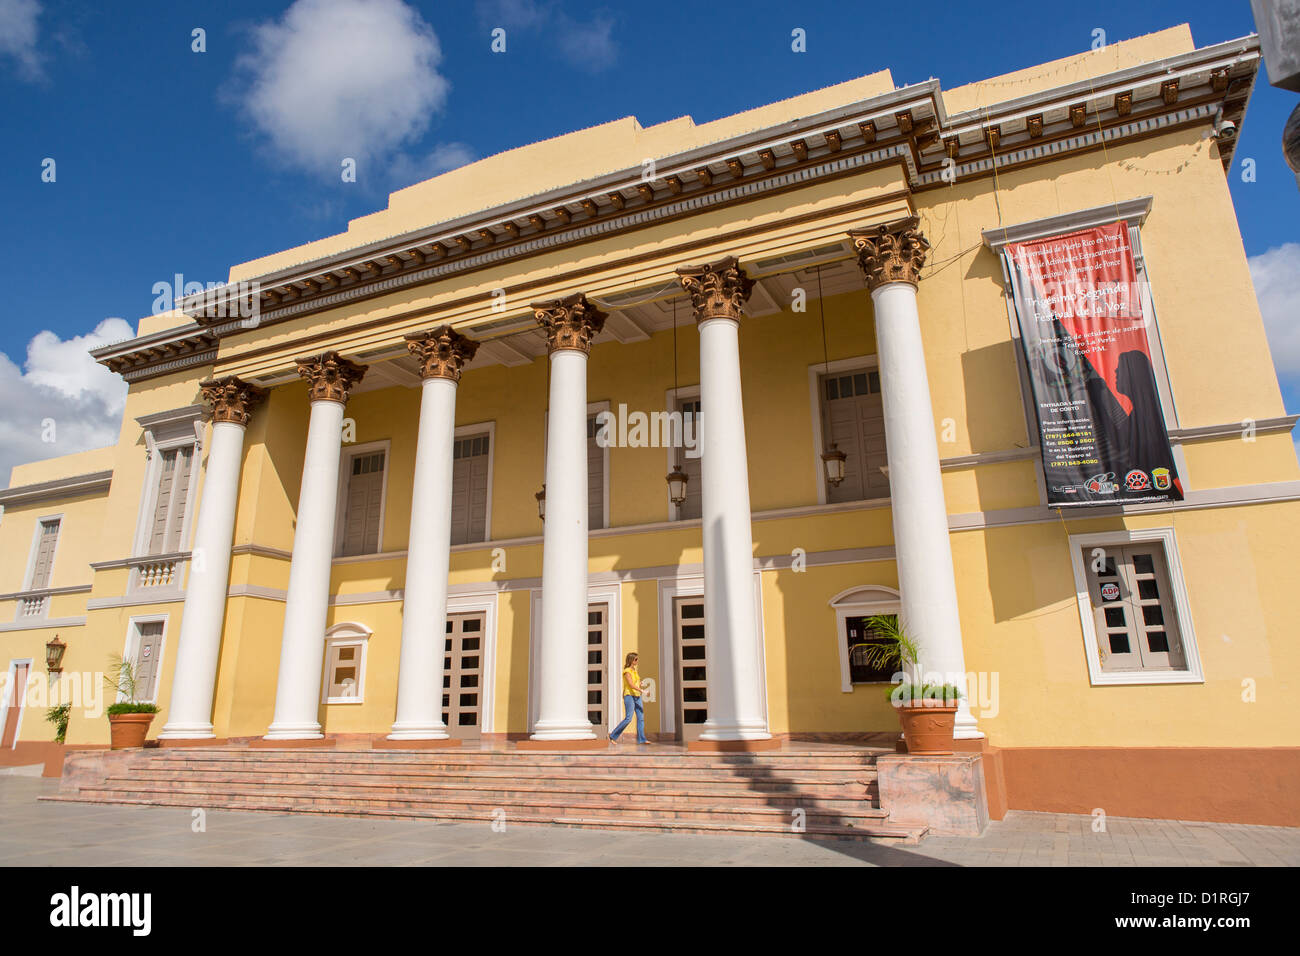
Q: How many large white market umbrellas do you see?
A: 0